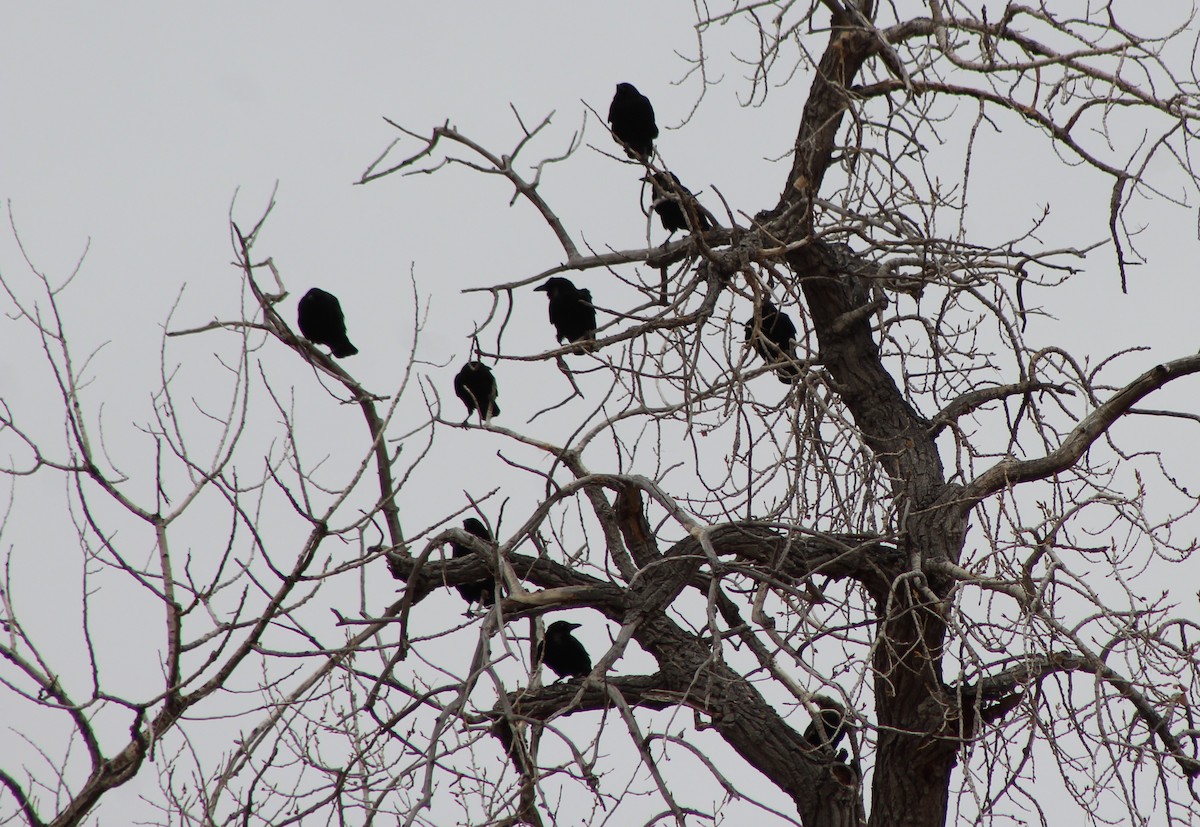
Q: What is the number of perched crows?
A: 9